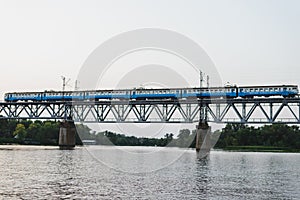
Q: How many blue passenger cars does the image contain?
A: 6